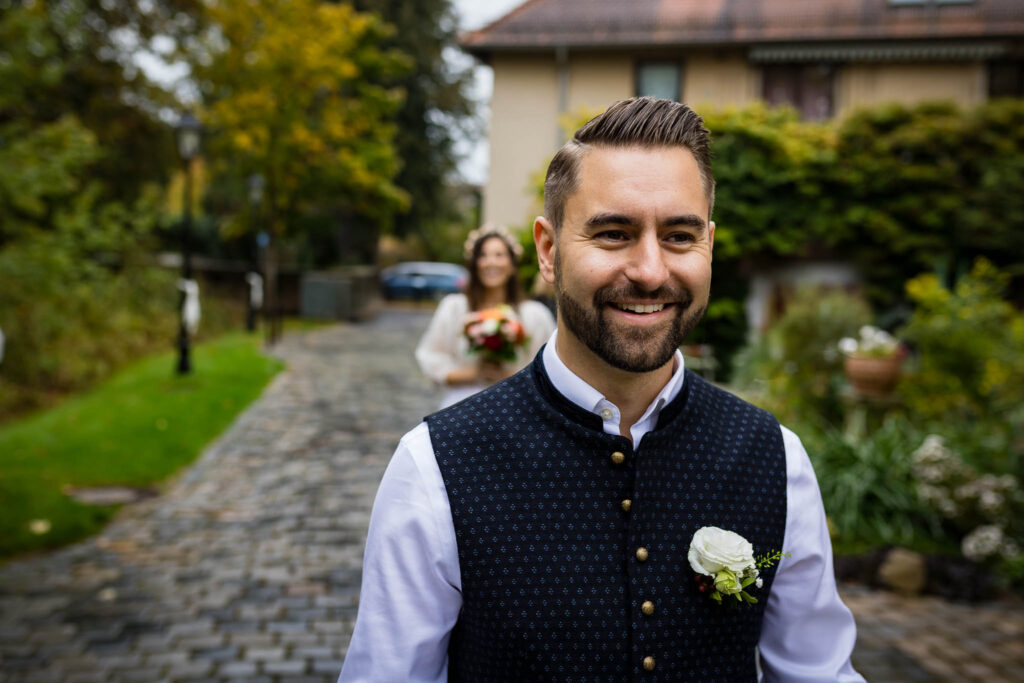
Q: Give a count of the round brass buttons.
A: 5